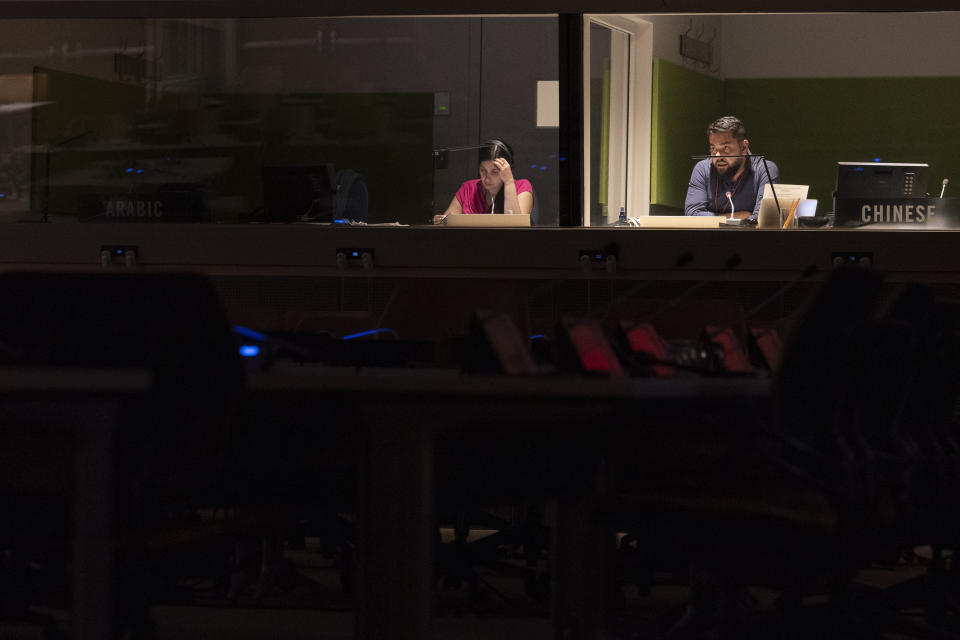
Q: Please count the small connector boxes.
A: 4